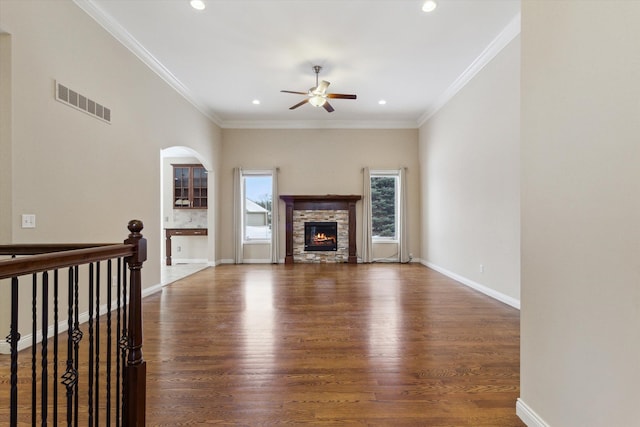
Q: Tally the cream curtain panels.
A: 4